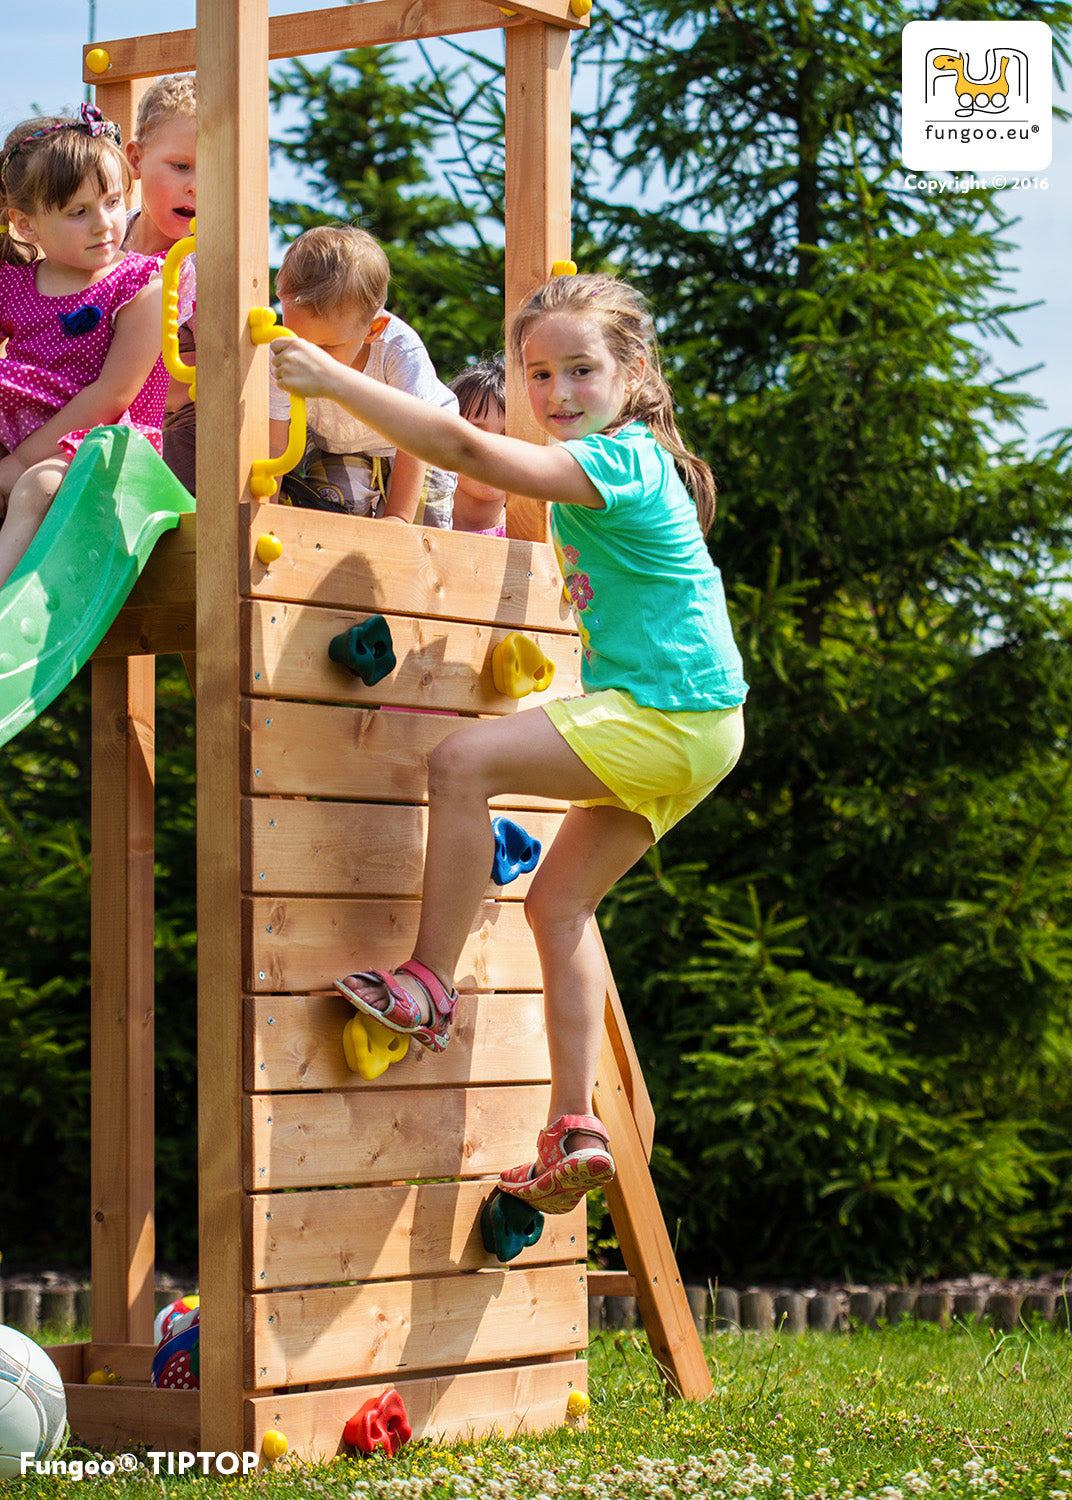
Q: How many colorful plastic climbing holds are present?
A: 6